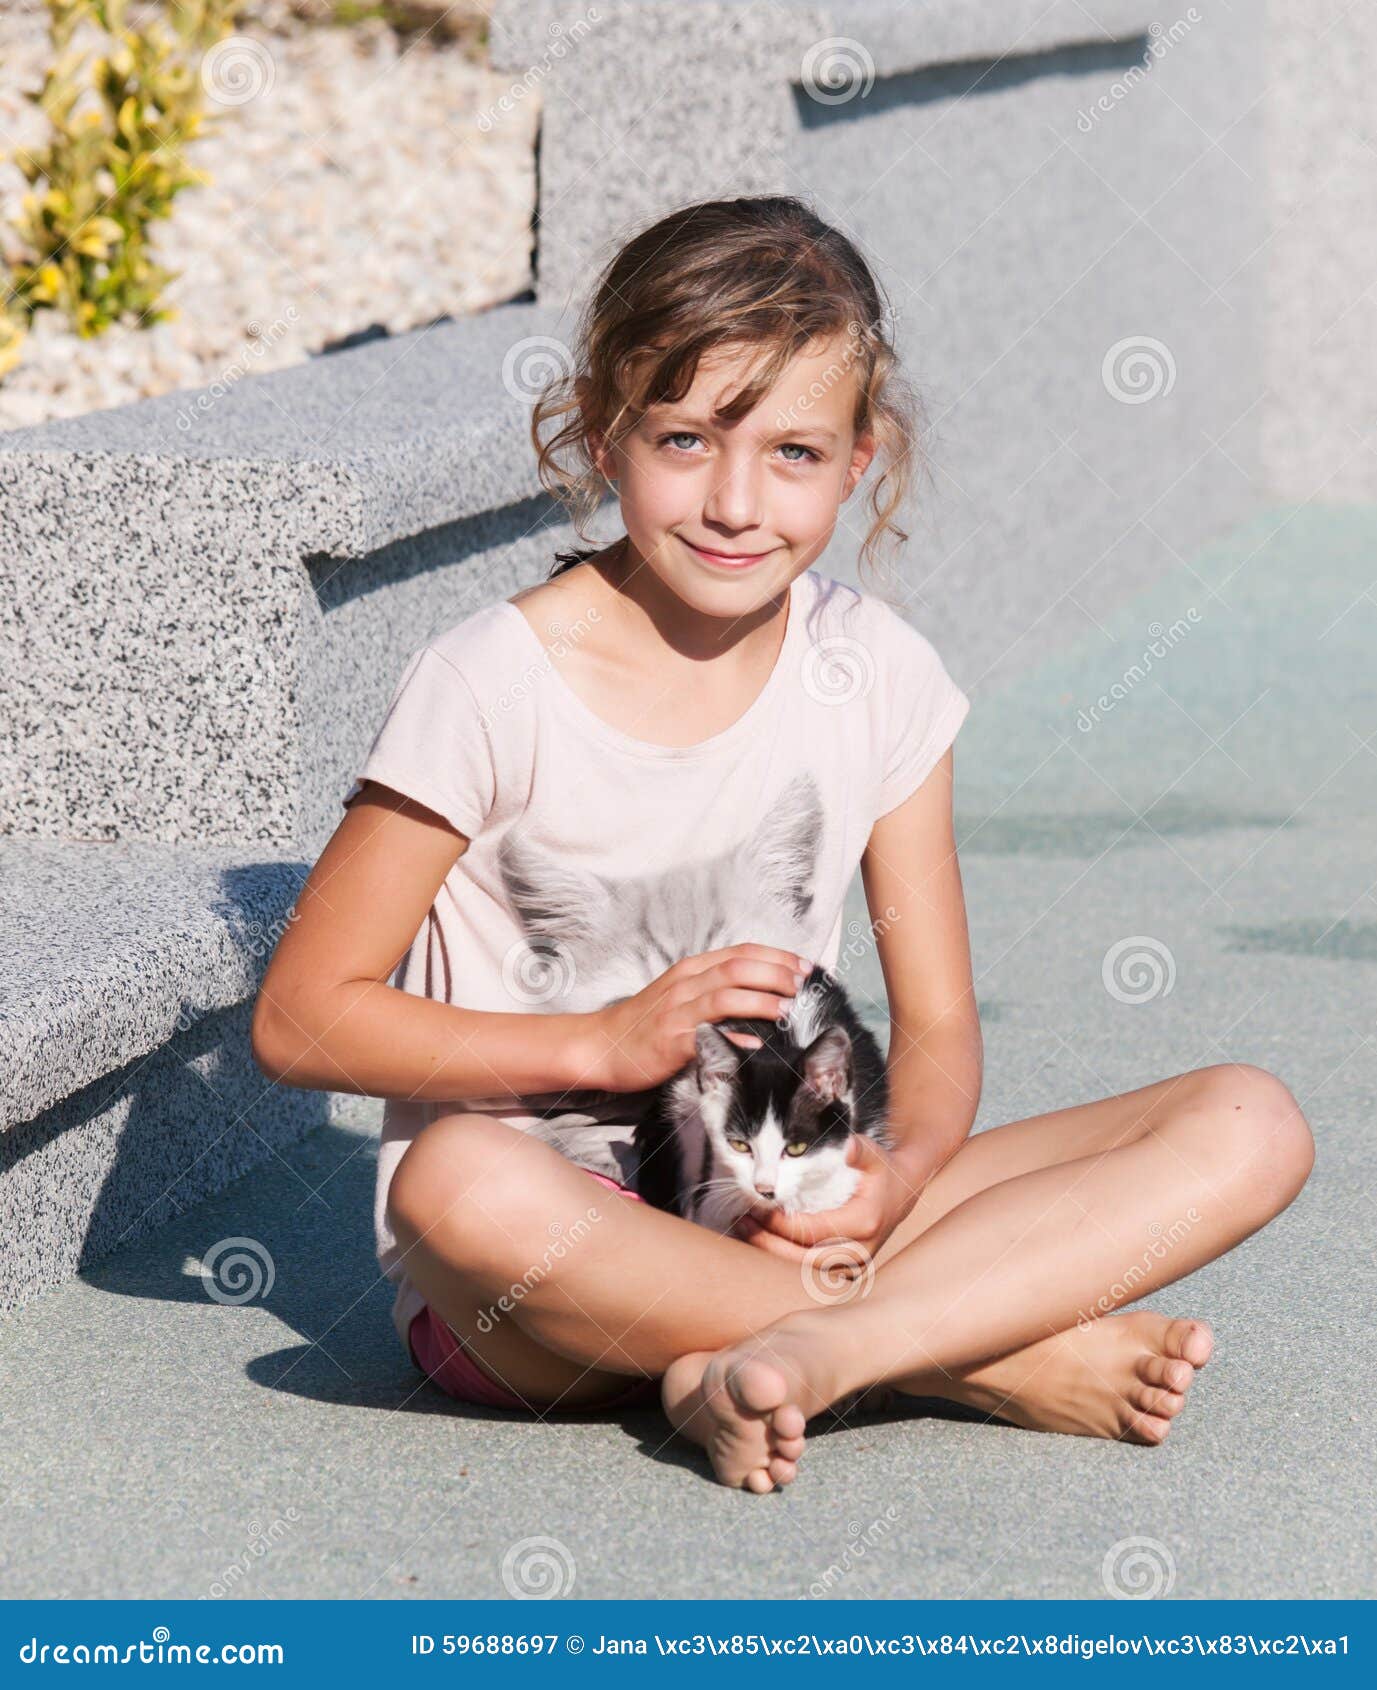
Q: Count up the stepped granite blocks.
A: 3